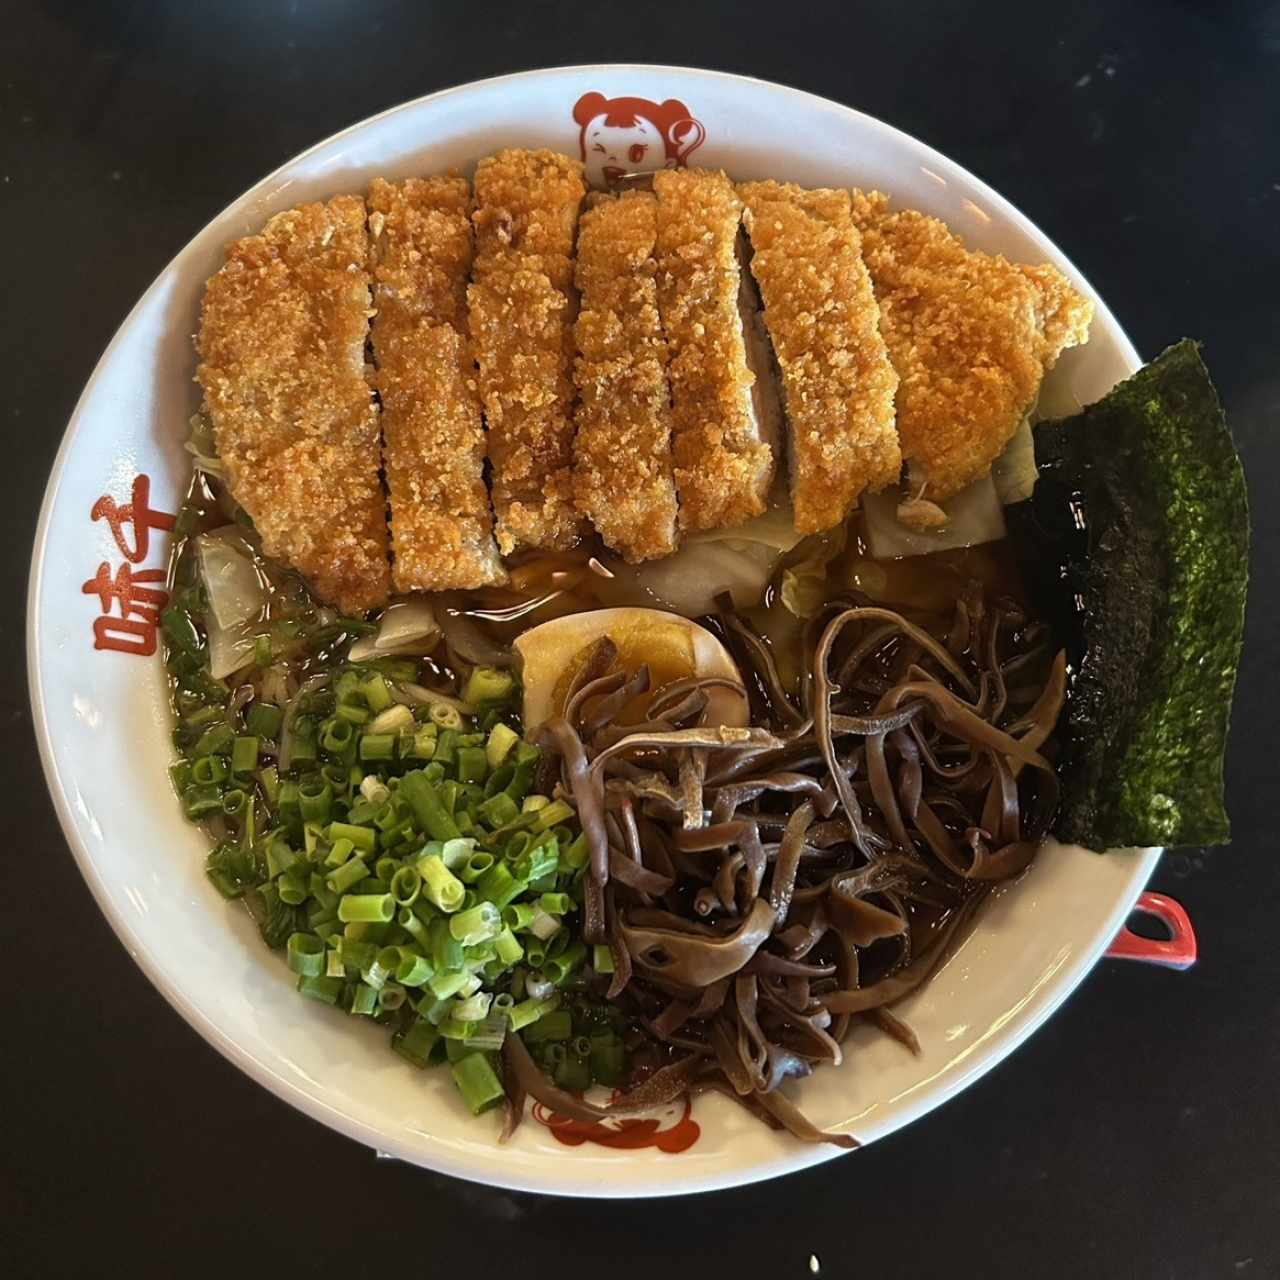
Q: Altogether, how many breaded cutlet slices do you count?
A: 7